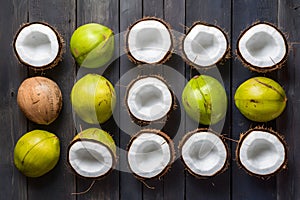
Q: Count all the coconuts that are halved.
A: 9